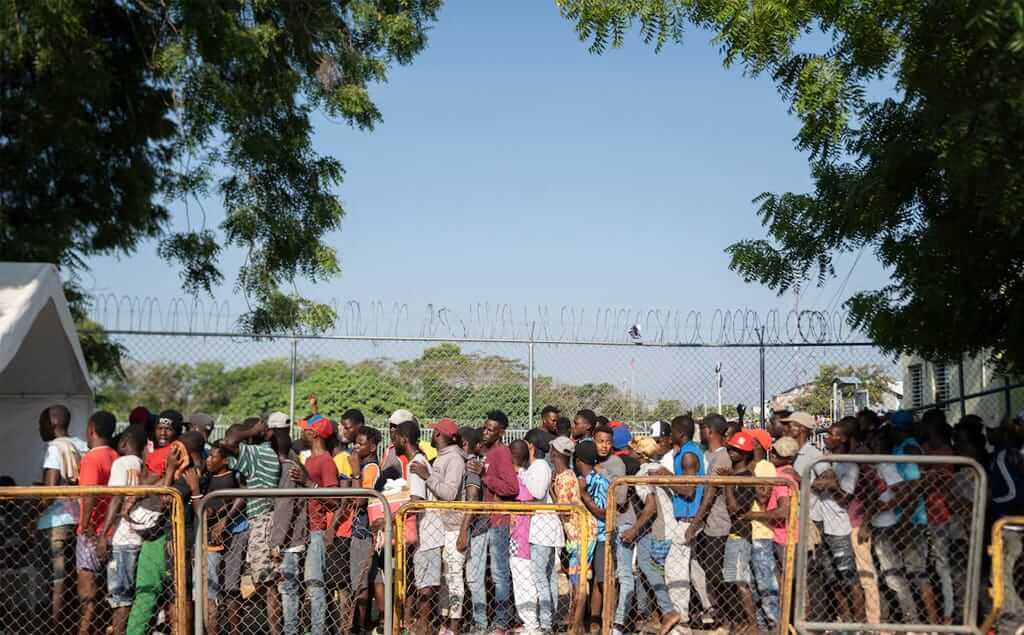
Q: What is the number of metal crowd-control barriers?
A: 6